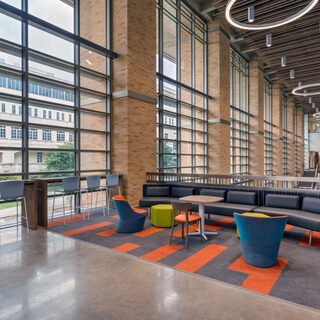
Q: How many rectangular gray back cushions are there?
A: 6